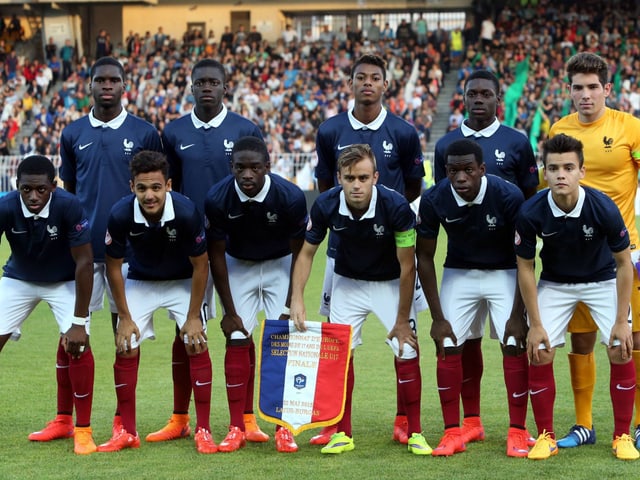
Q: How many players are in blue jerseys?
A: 10